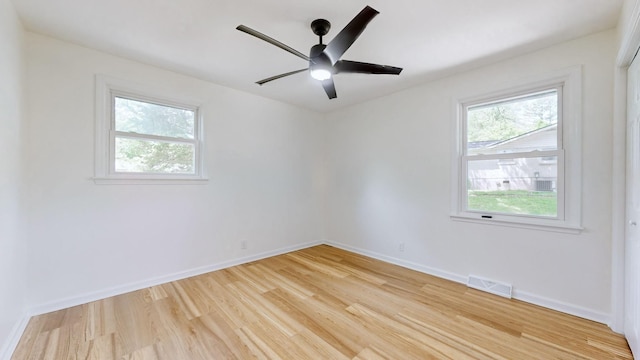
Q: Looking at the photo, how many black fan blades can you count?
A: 5